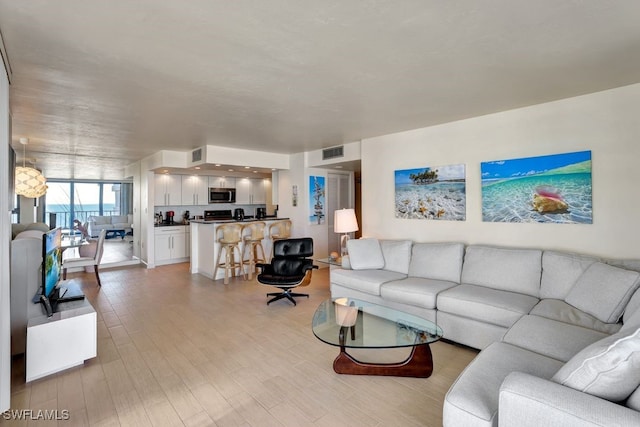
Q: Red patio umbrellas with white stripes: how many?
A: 0